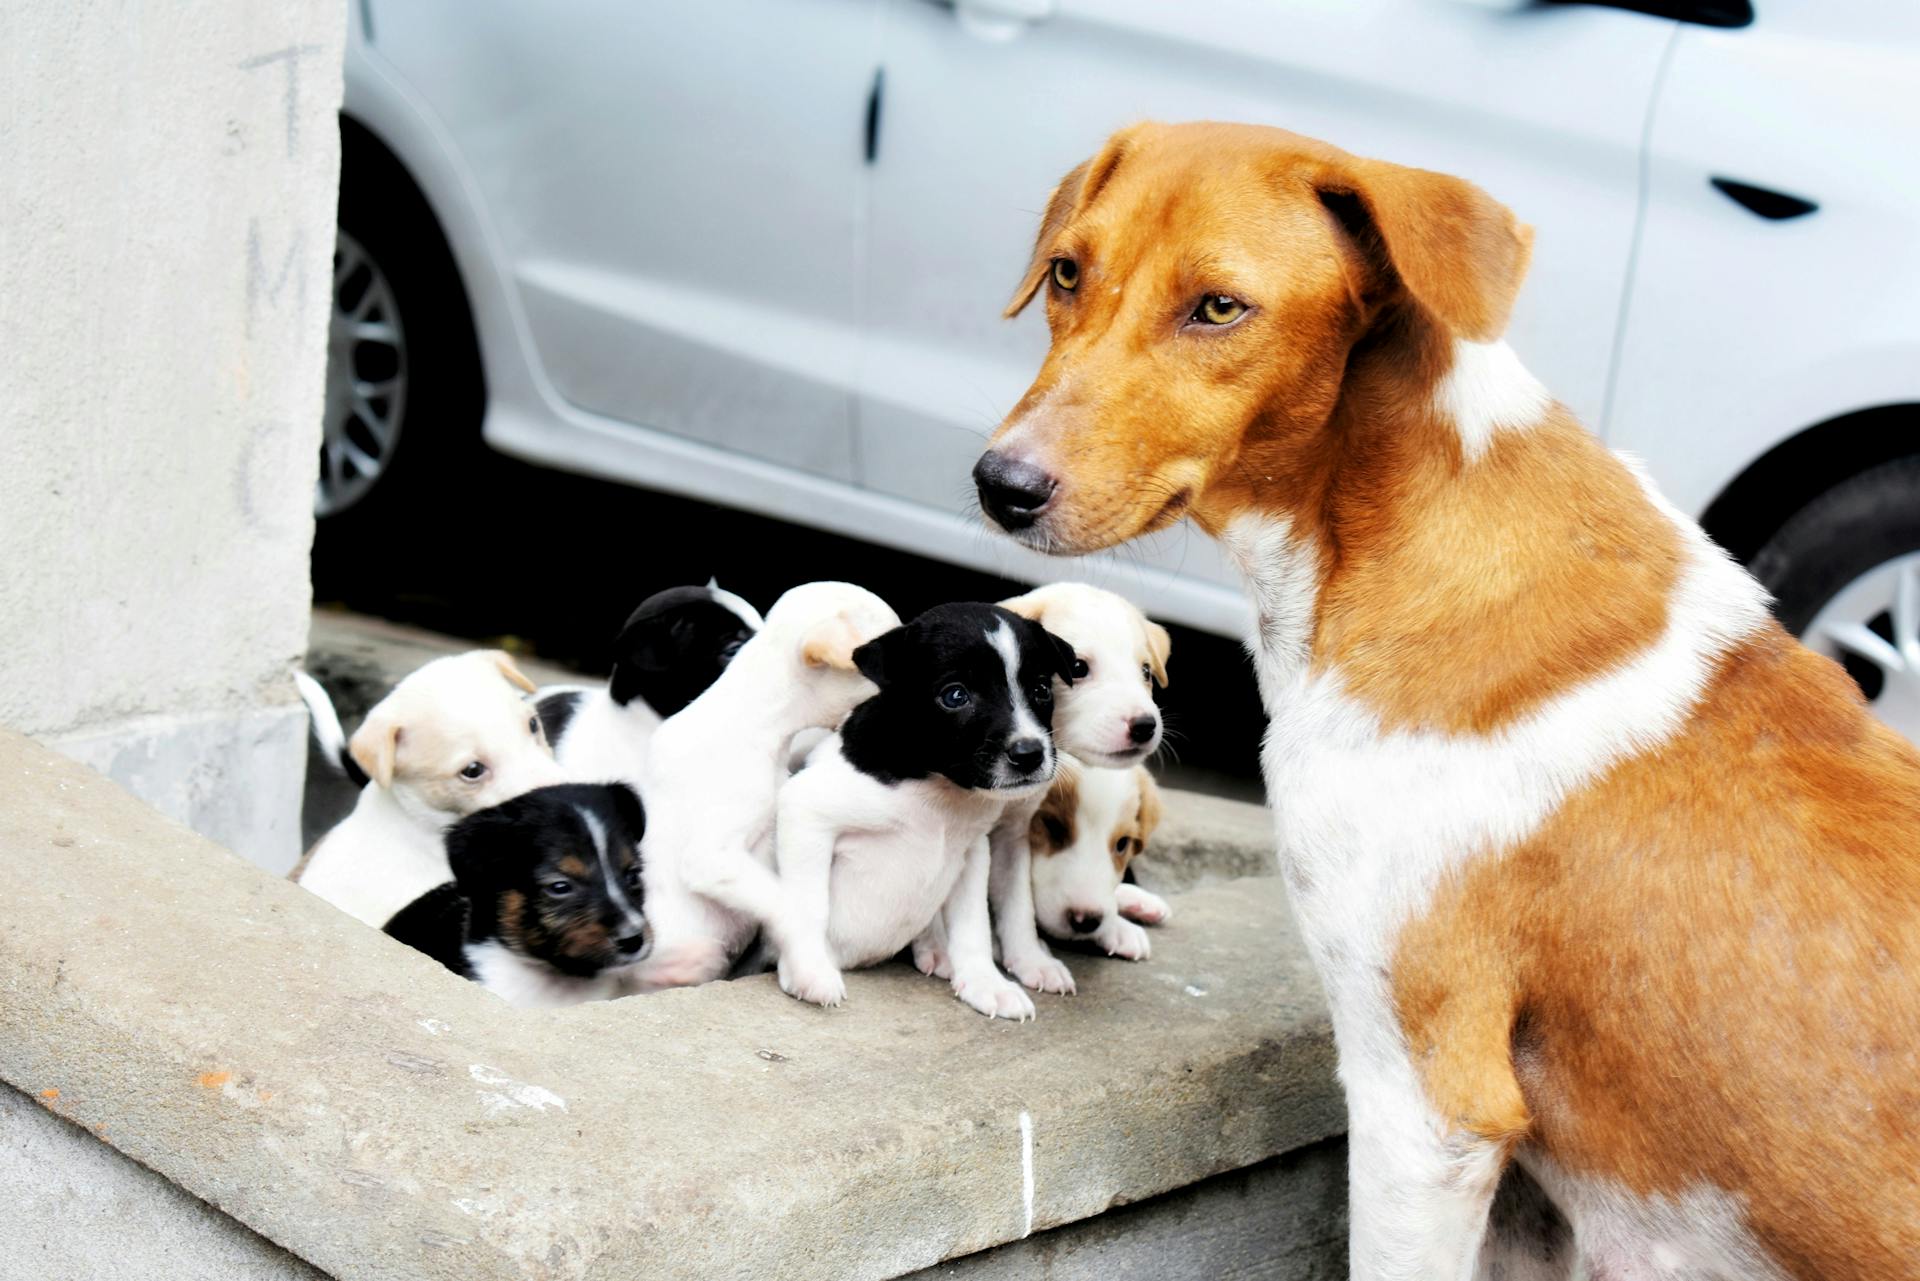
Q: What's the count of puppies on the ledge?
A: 7